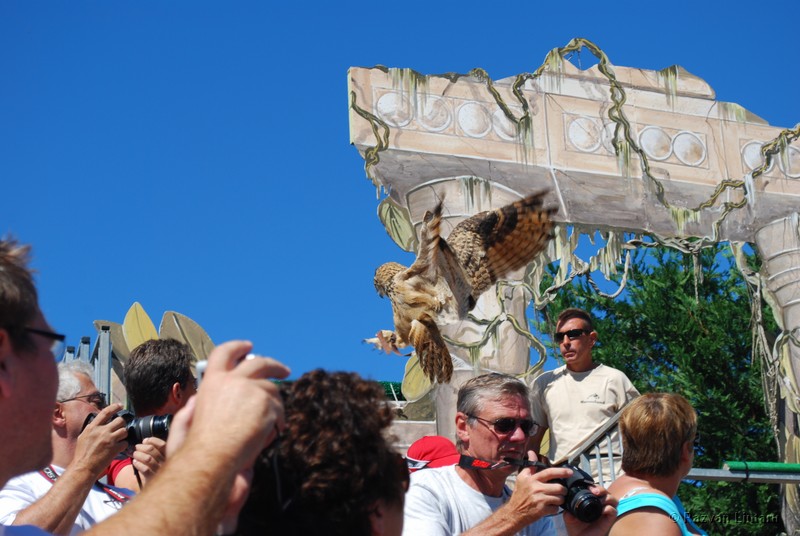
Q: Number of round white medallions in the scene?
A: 10